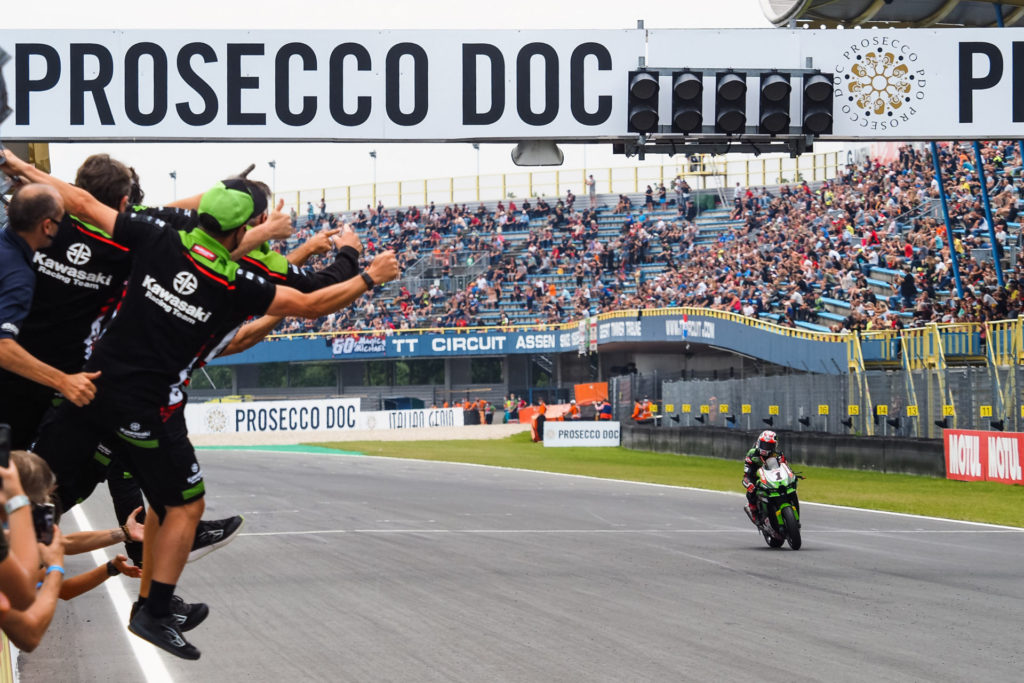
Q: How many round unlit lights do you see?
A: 10